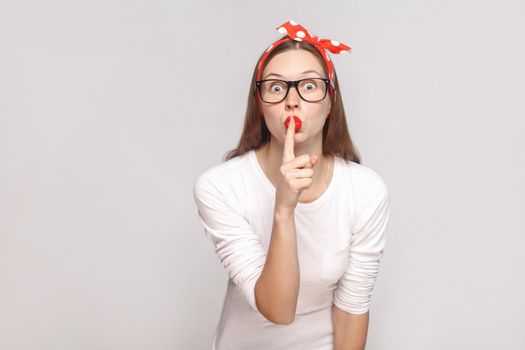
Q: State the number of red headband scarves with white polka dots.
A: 1